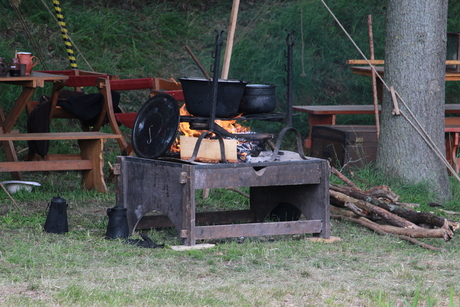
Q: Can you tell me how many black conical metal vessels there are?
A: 2